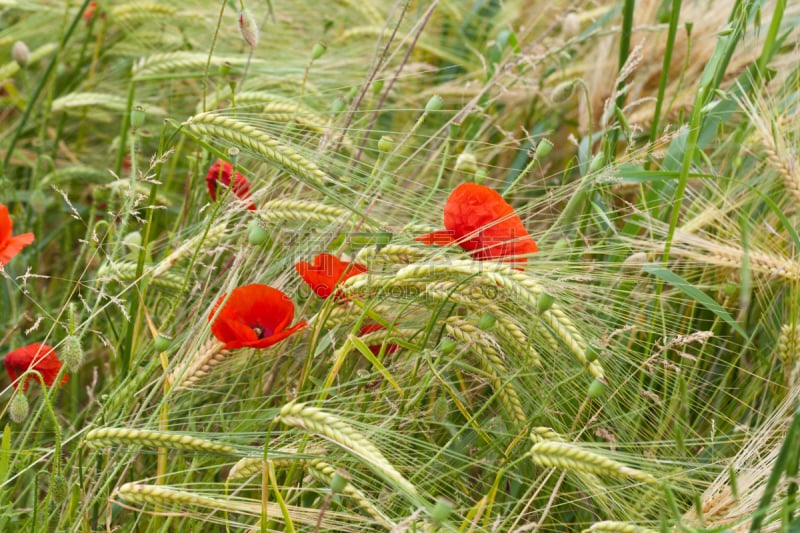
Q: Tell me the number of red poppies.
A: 7